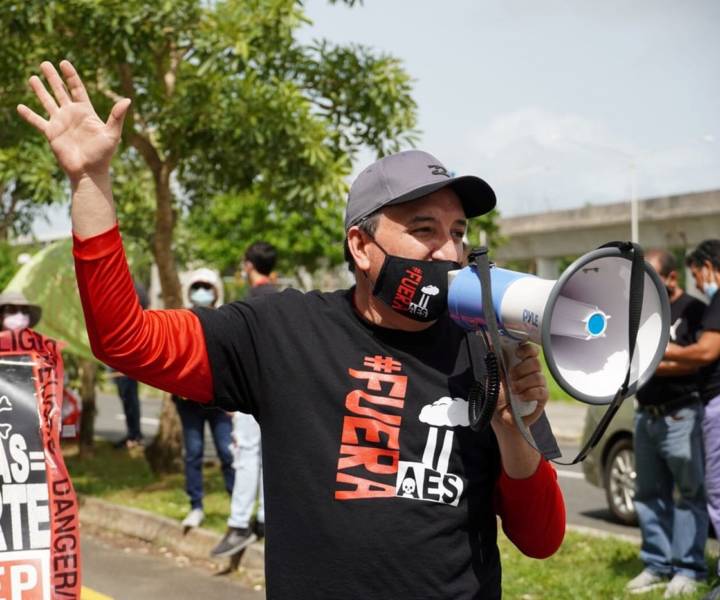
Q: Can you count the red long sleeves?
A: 2